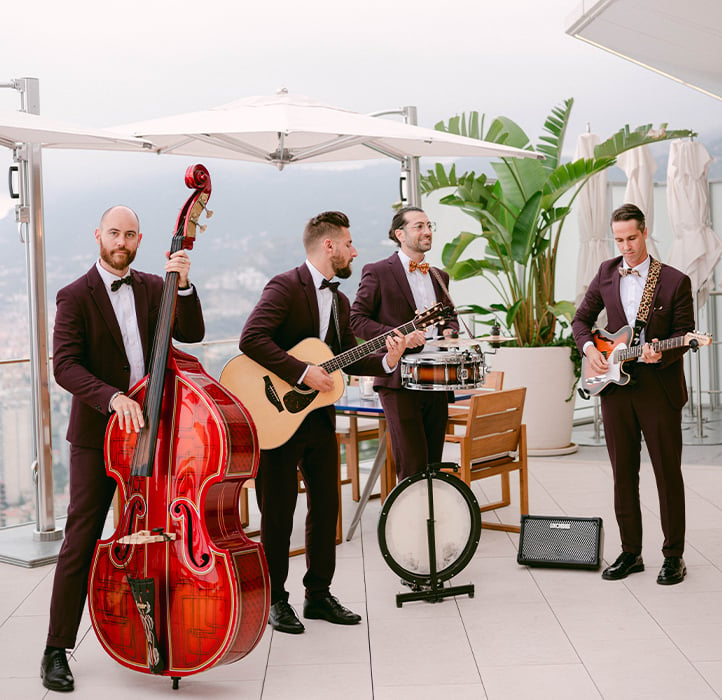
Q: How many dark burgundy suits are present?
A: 4